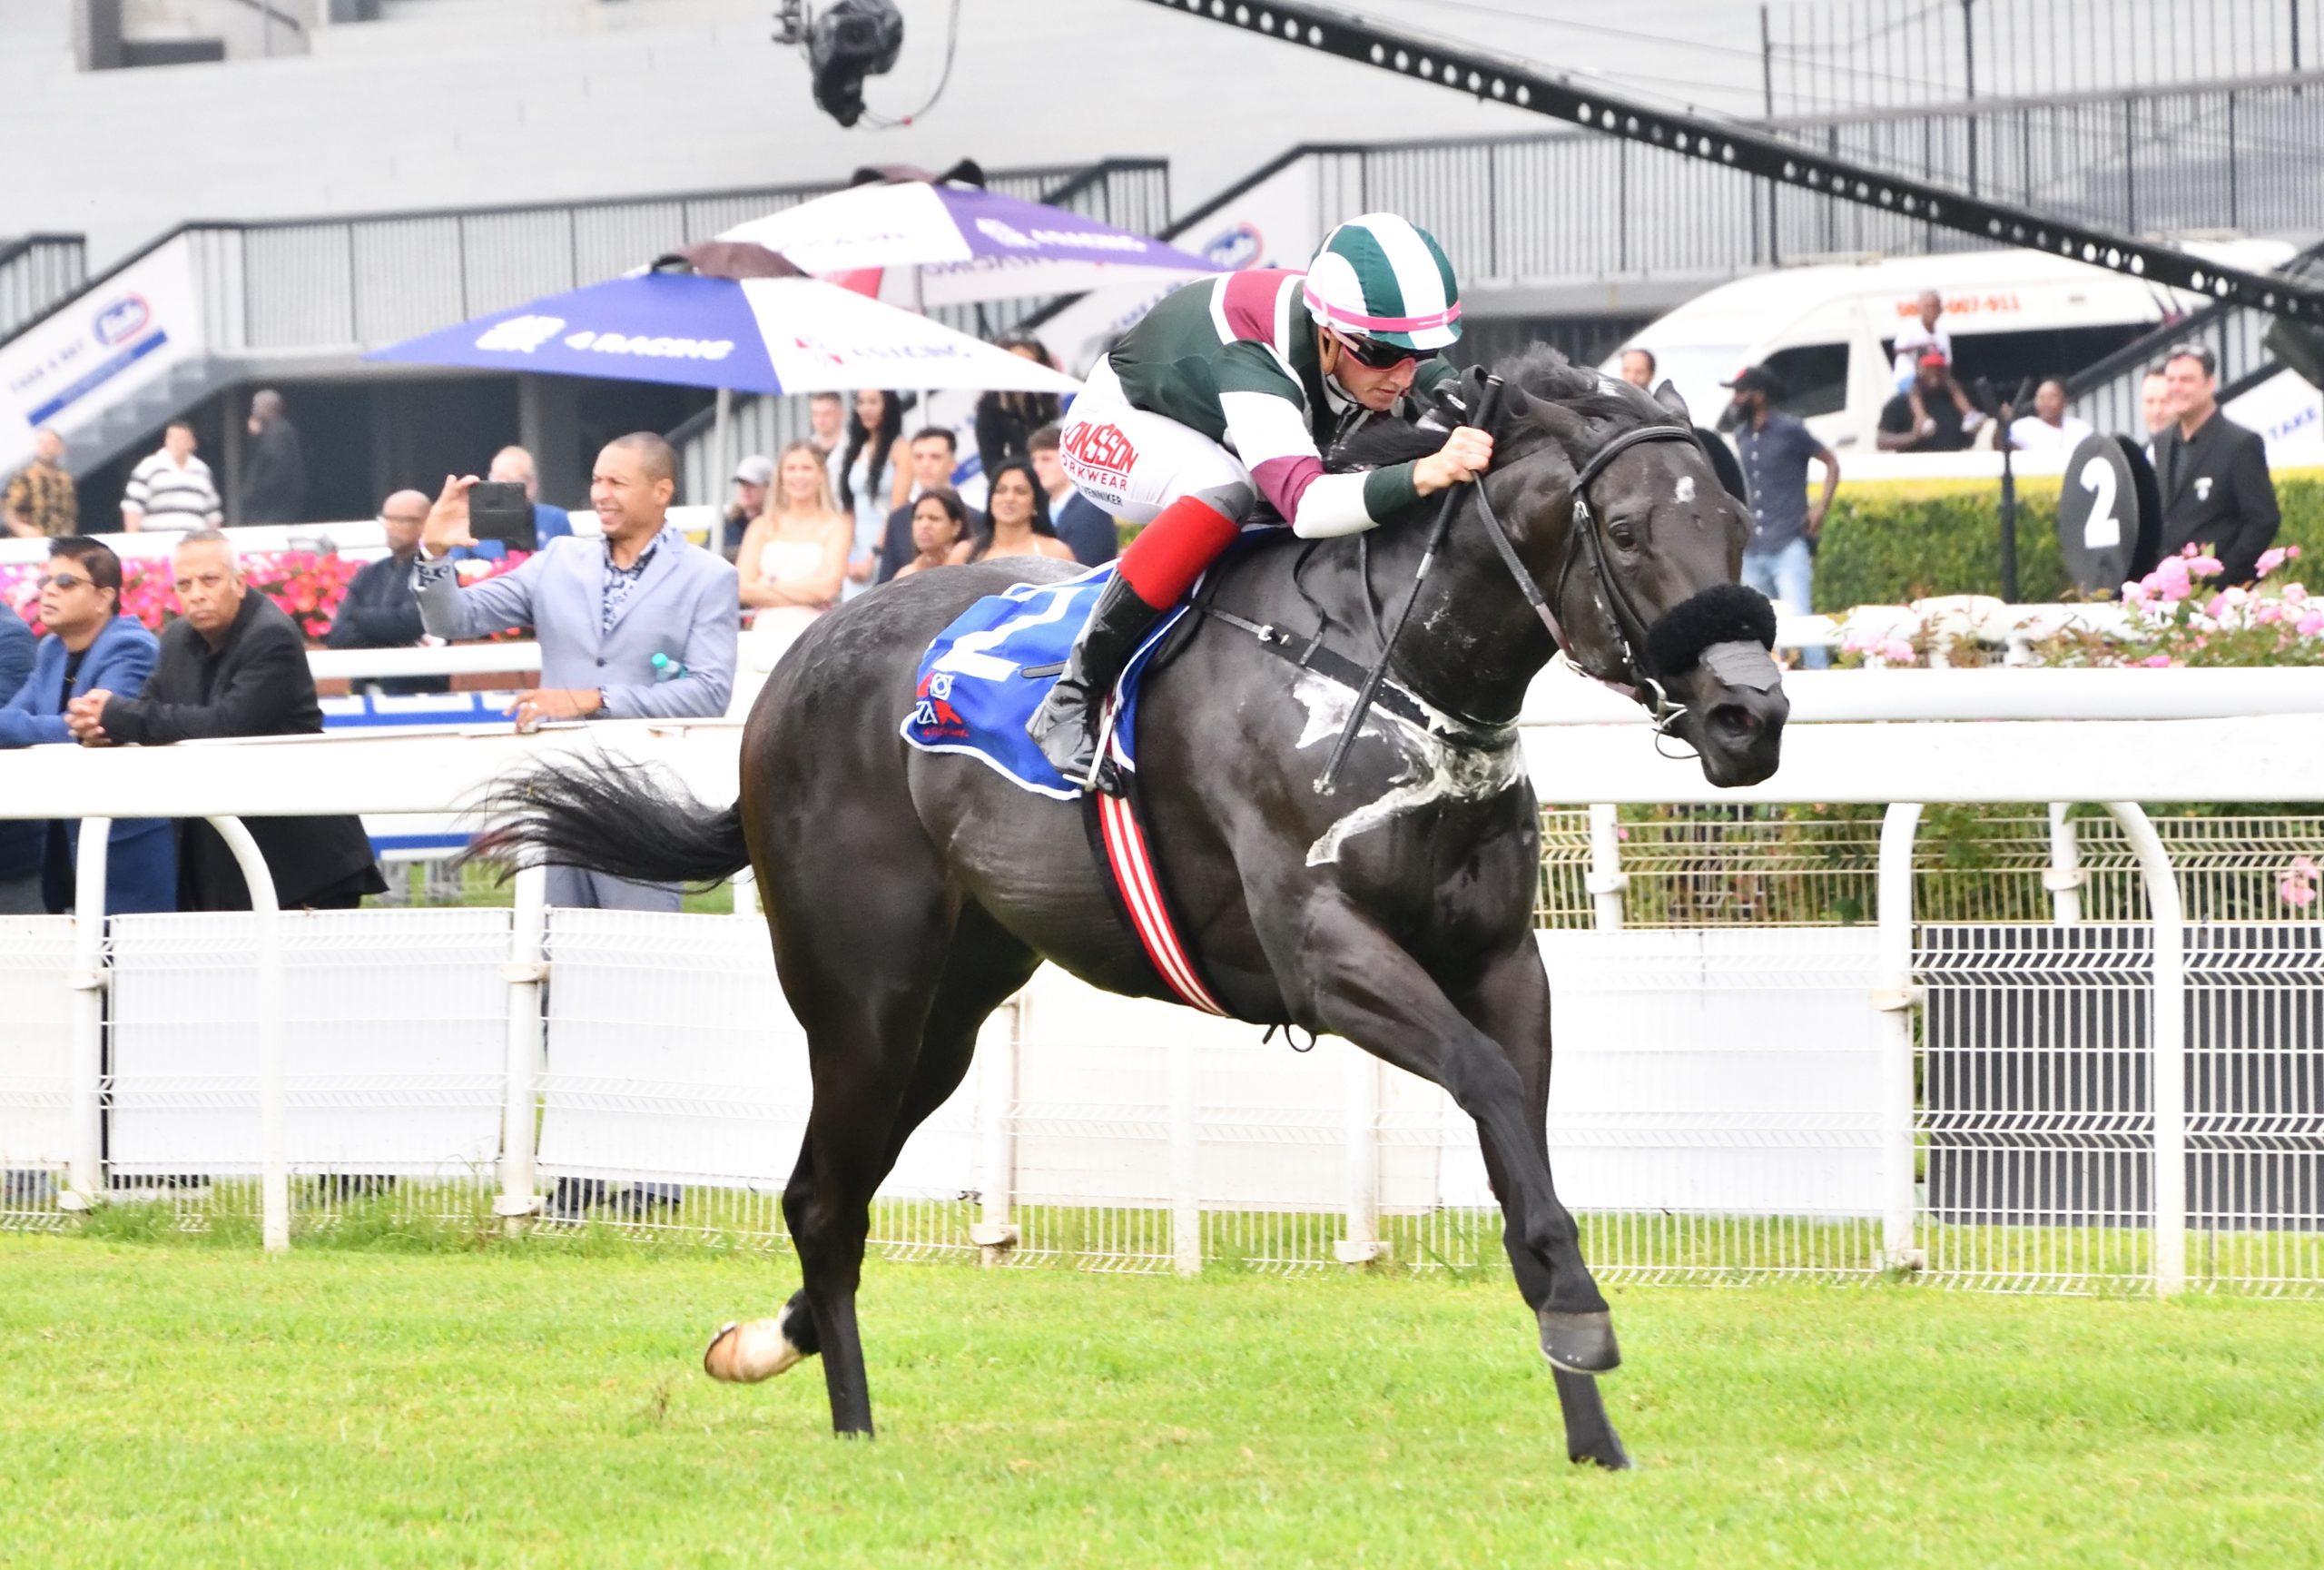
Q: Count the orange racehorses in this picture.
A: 0